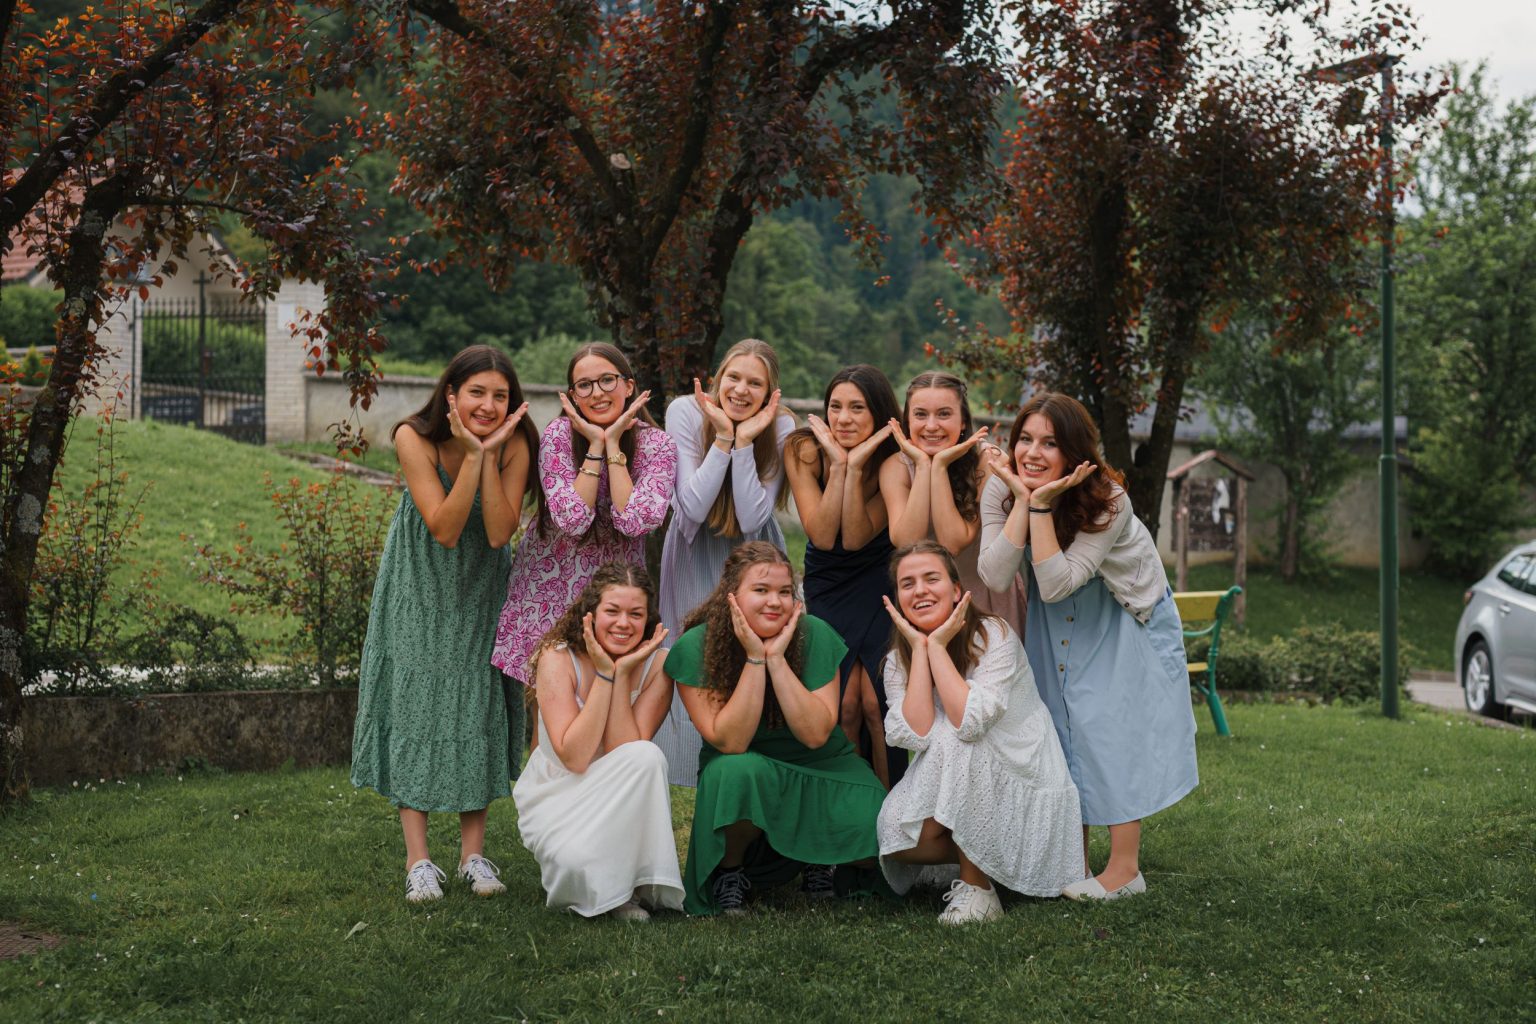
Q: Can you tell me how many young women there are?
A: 9